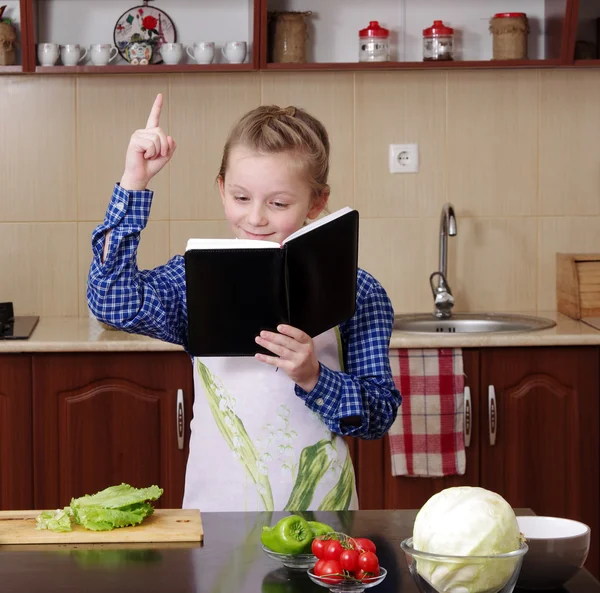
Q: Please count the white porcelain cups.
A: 6